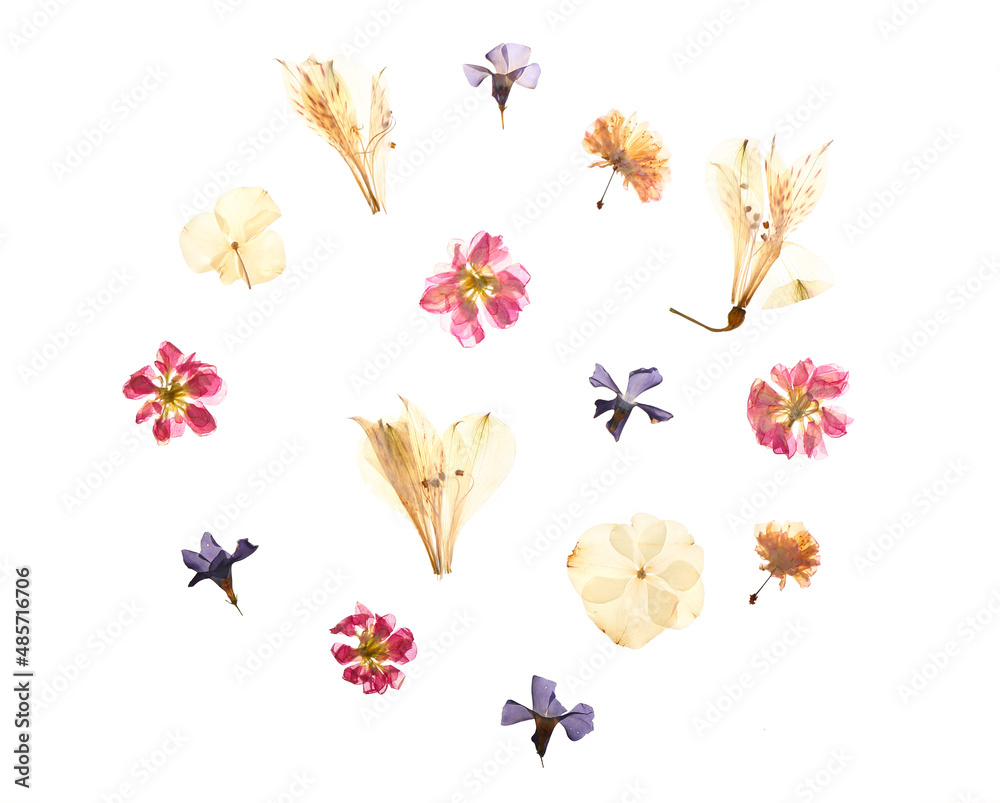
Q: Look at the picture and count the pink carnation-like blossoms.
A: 4